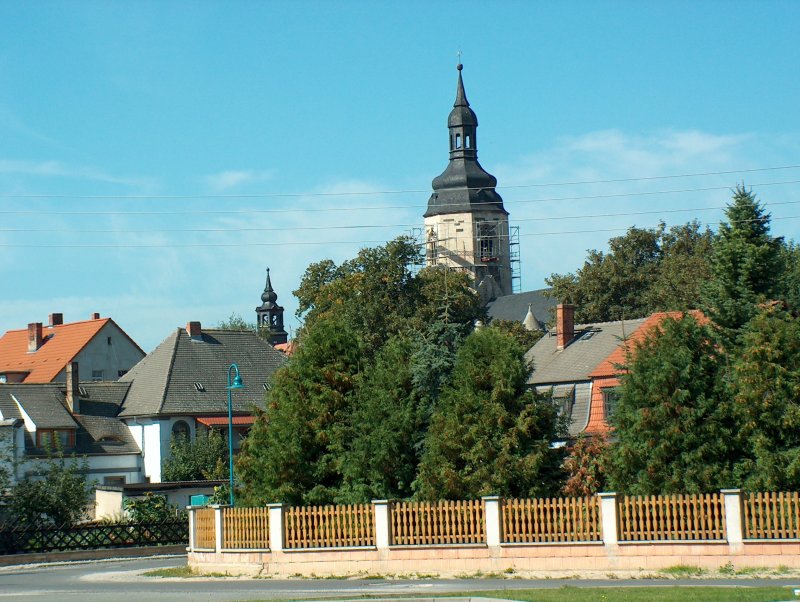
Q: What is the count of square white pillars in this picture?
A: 7